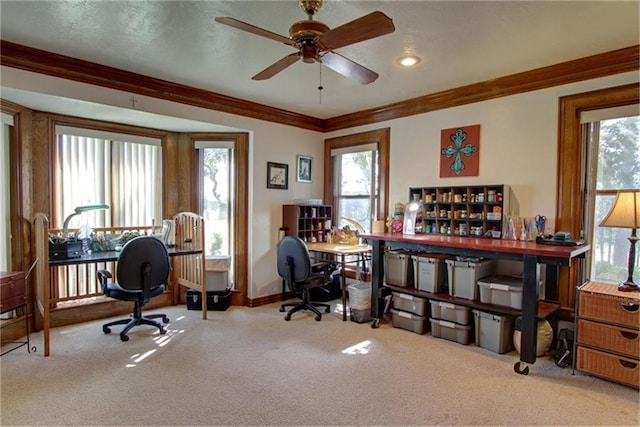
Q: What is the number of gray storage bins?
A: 9